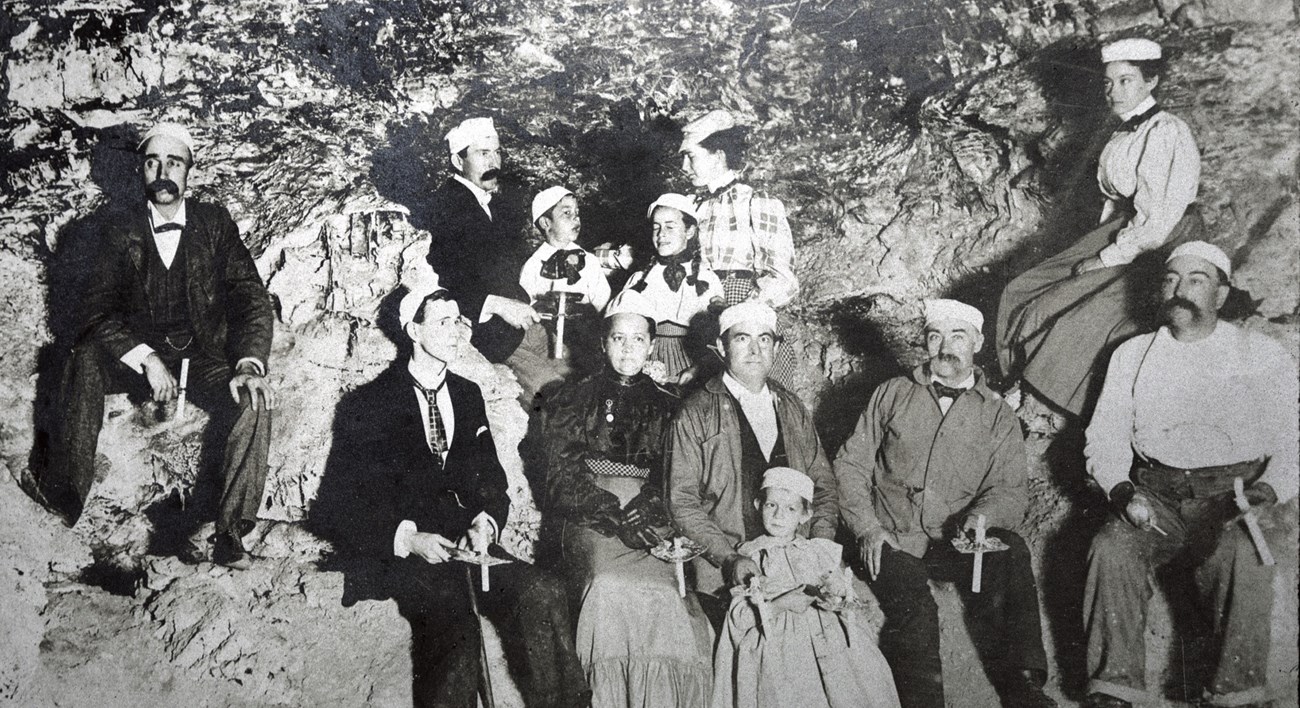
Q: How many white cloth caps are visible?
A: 12